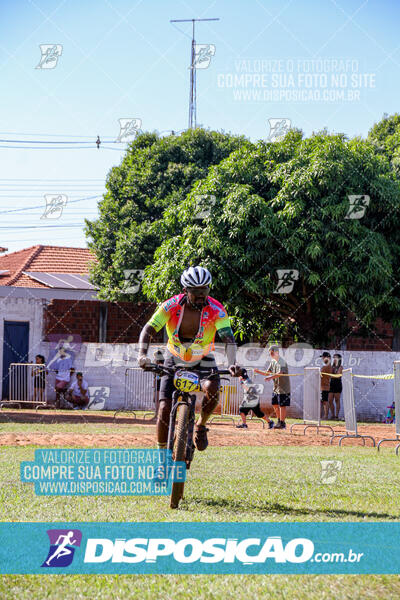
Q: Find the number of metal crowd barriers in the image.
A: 6